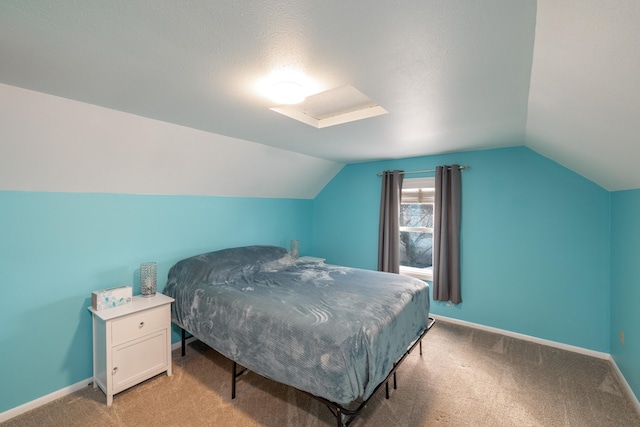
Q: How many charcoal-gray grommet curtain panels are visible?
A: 2